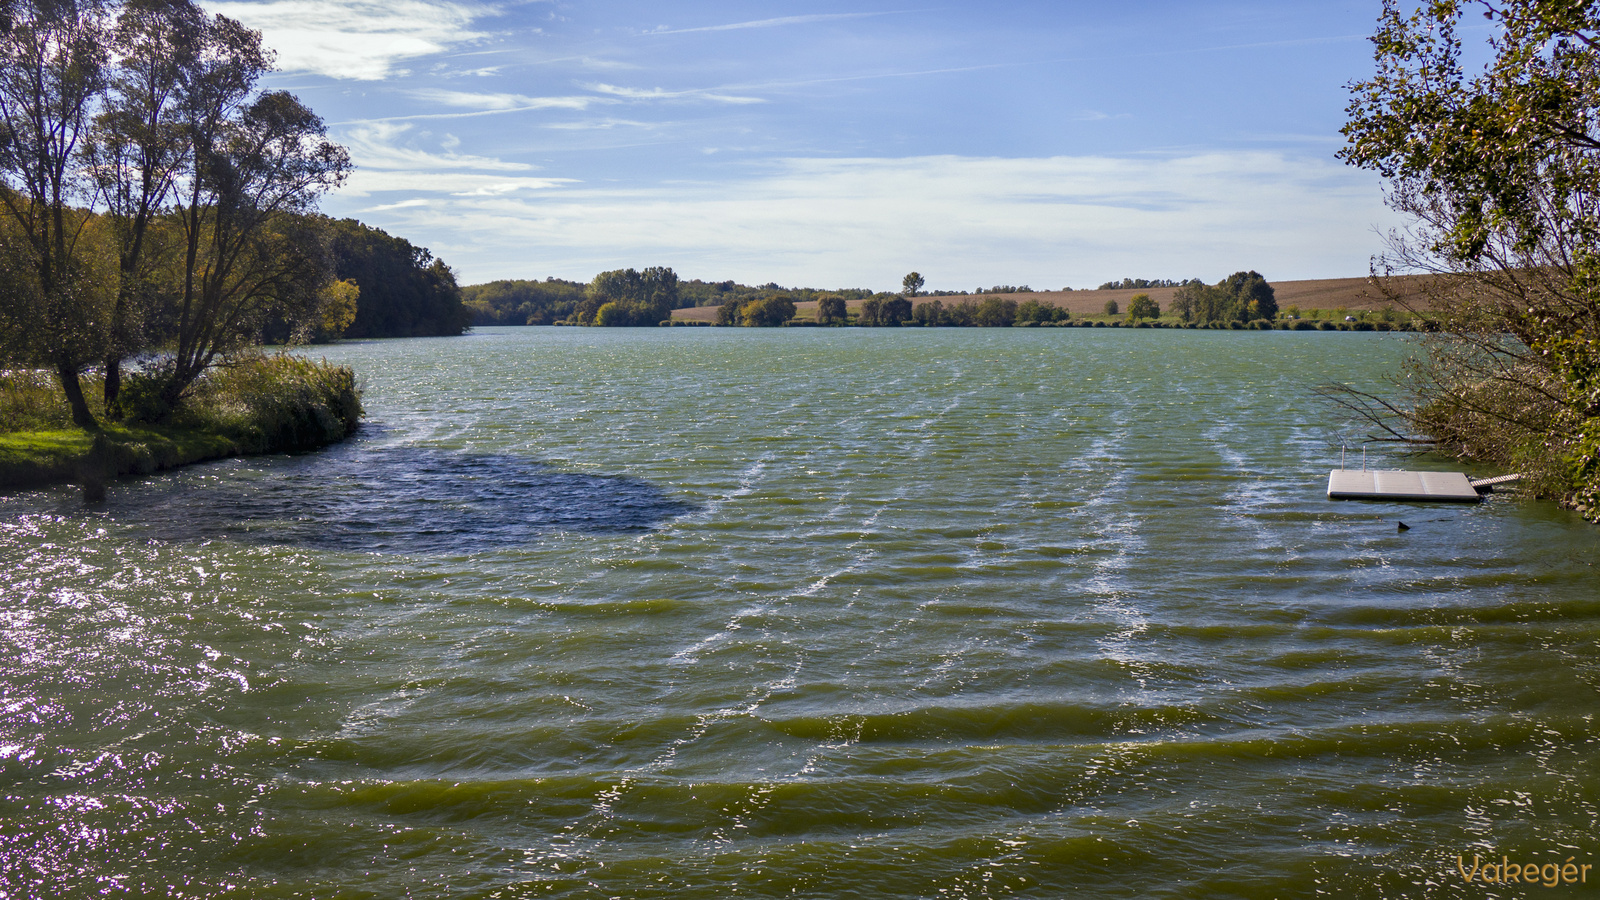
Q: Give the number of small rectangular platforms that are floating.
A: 1